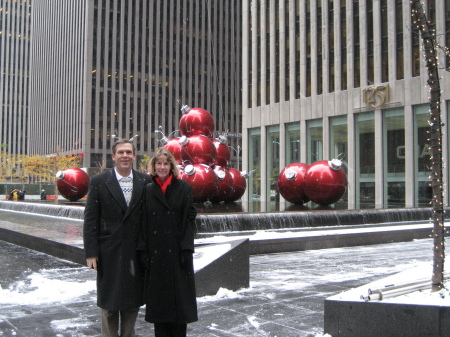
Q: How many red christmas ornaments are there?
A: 11